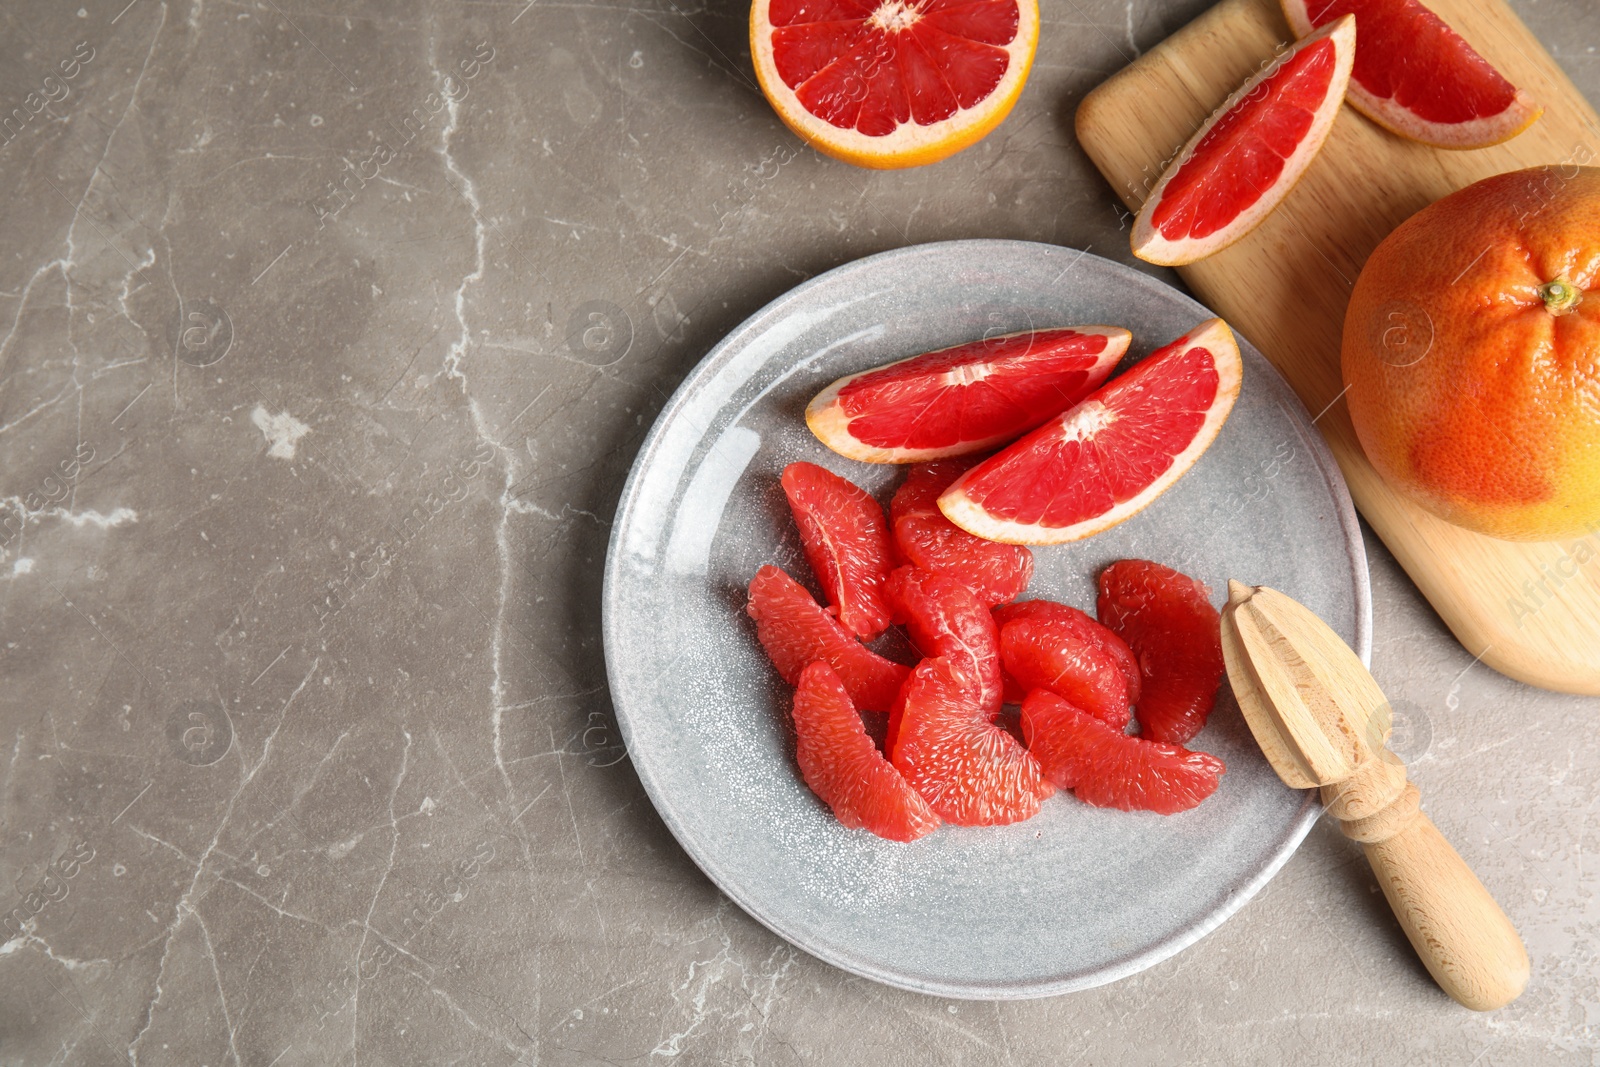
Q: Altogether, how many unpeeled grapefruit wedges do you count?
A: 4